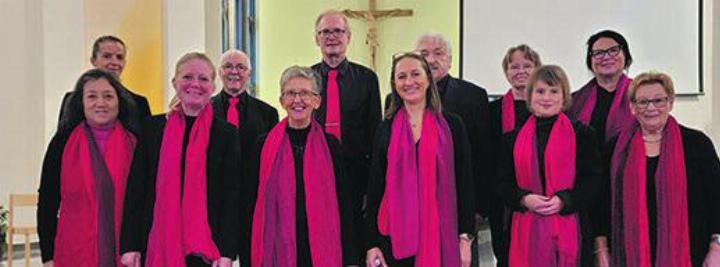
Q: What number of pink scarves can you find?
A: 8